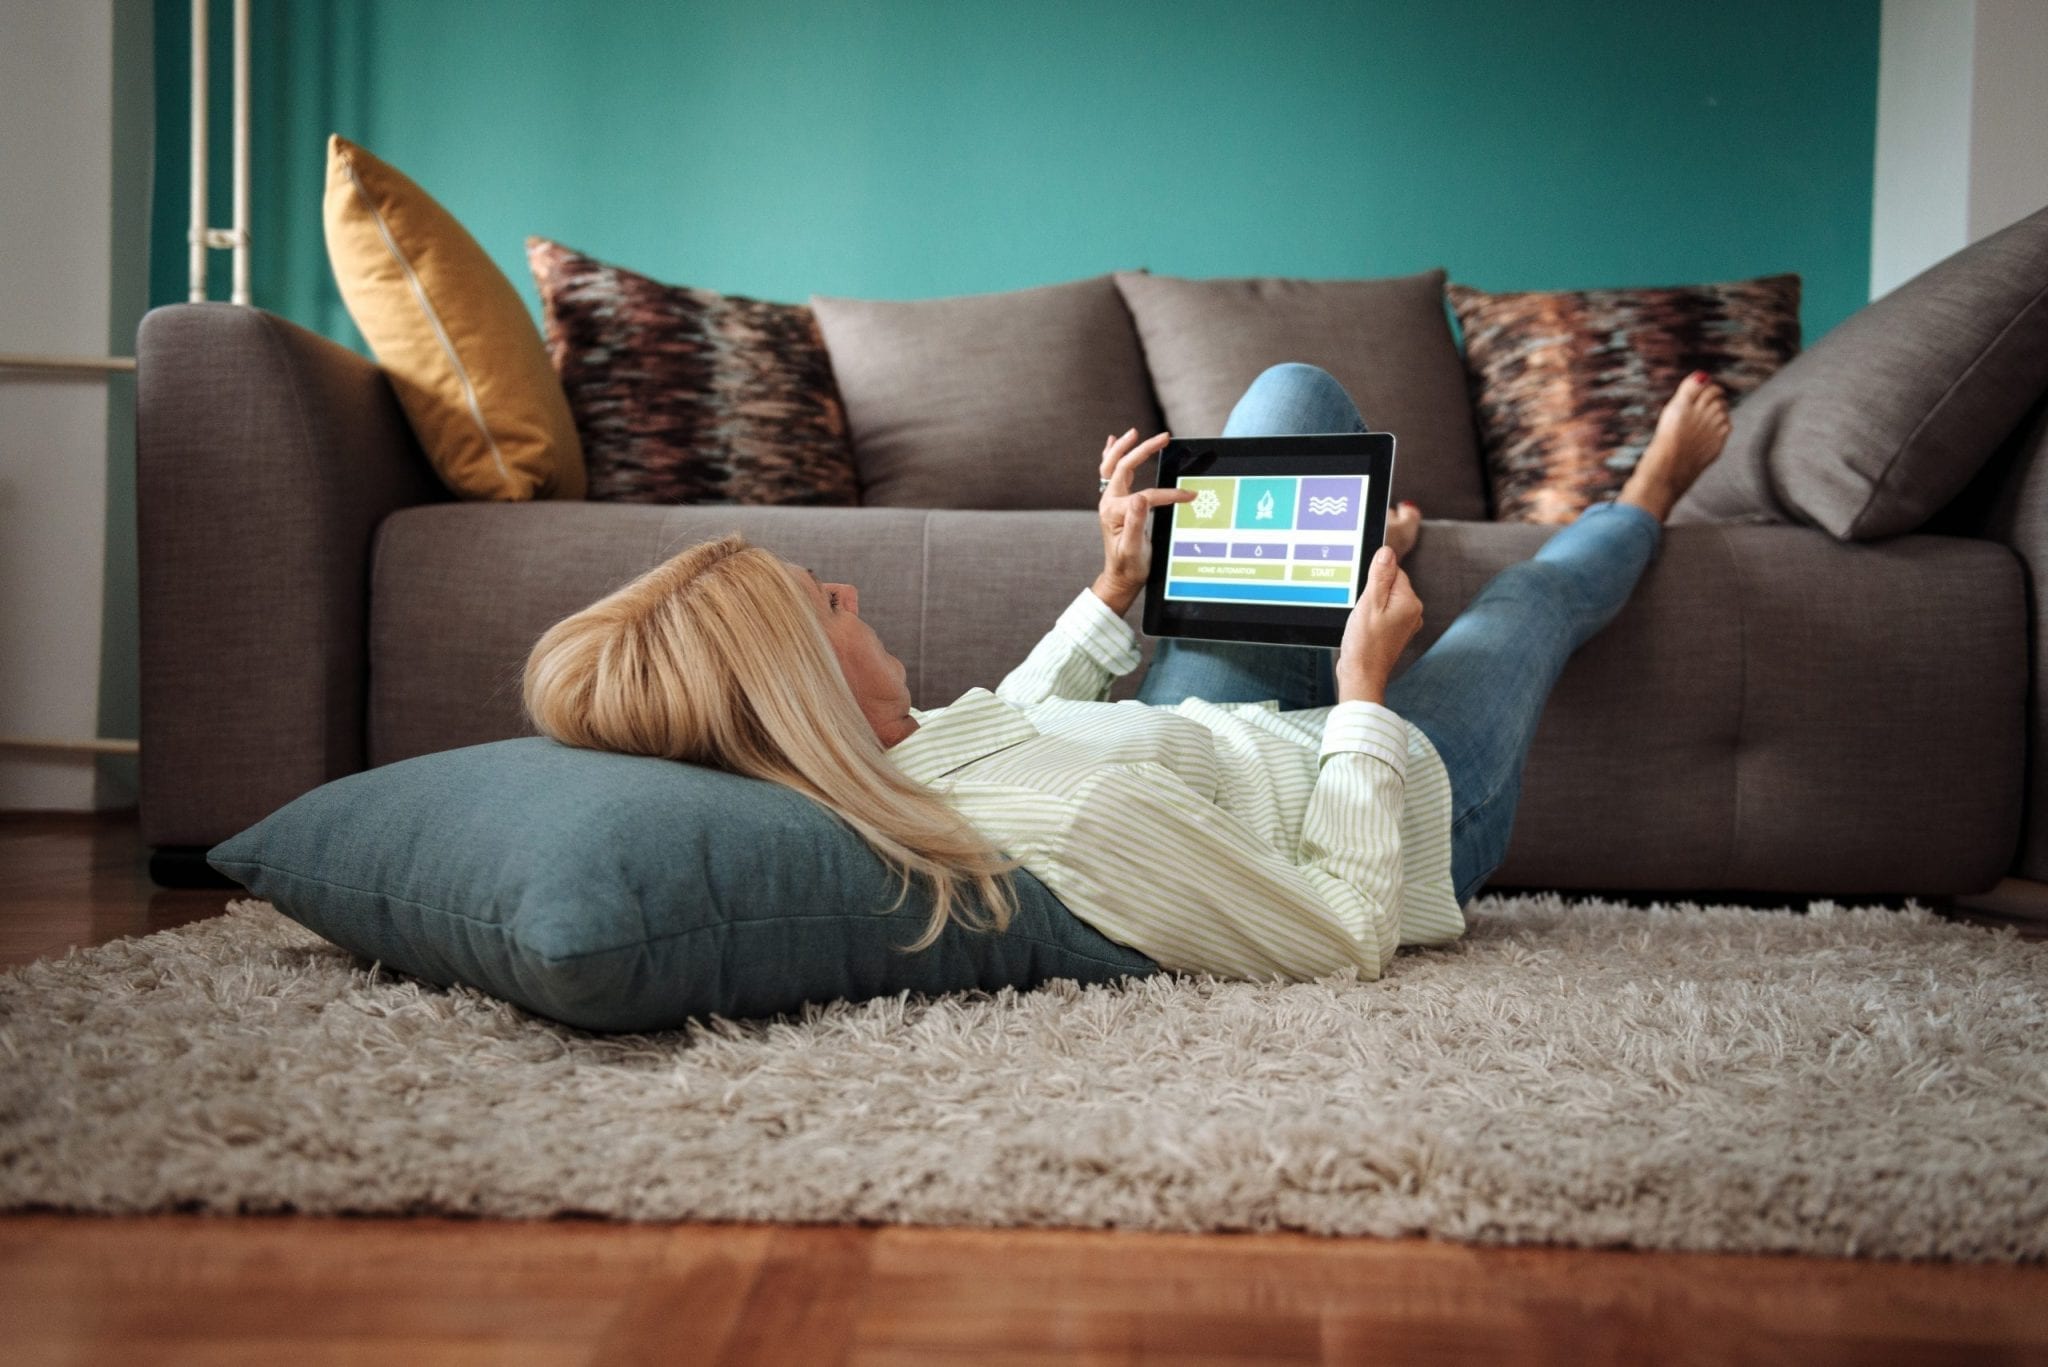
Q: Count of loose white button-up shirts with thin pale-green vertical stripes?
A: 1